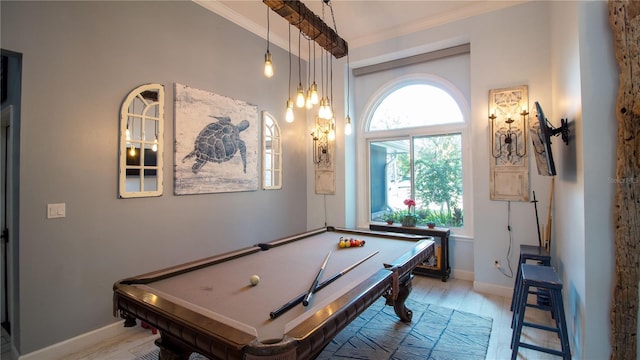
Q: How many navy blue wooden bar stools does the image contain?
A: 2